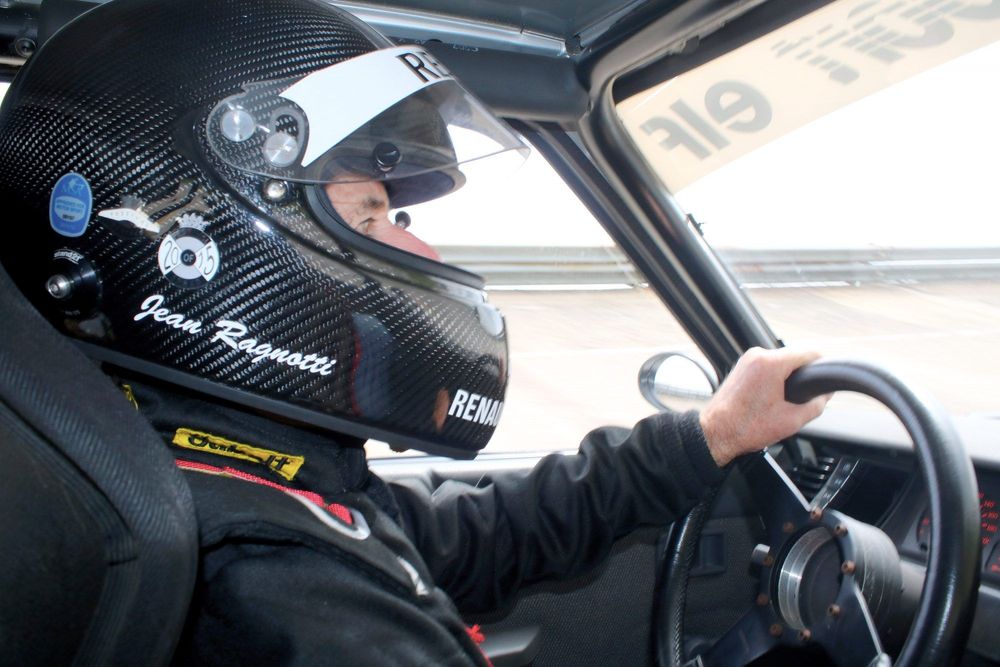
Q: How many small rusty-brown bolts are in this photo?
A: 9